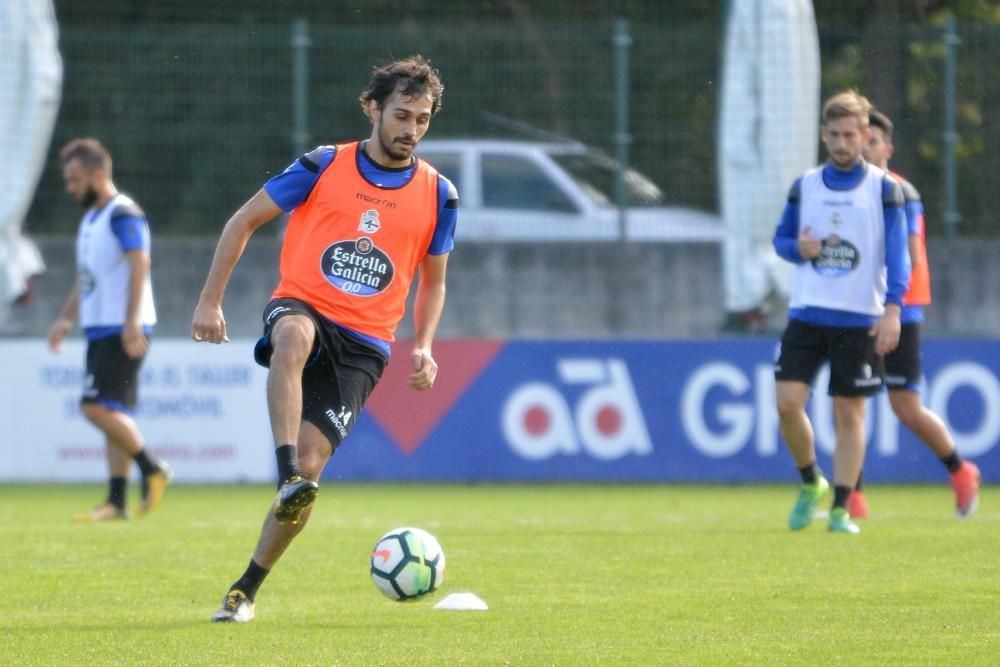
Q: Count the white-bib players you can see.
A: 2